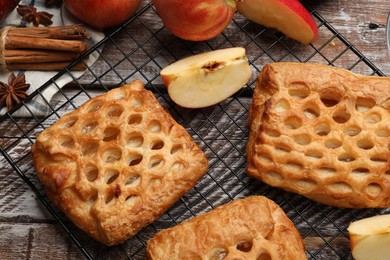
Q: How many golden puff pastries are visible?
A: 3